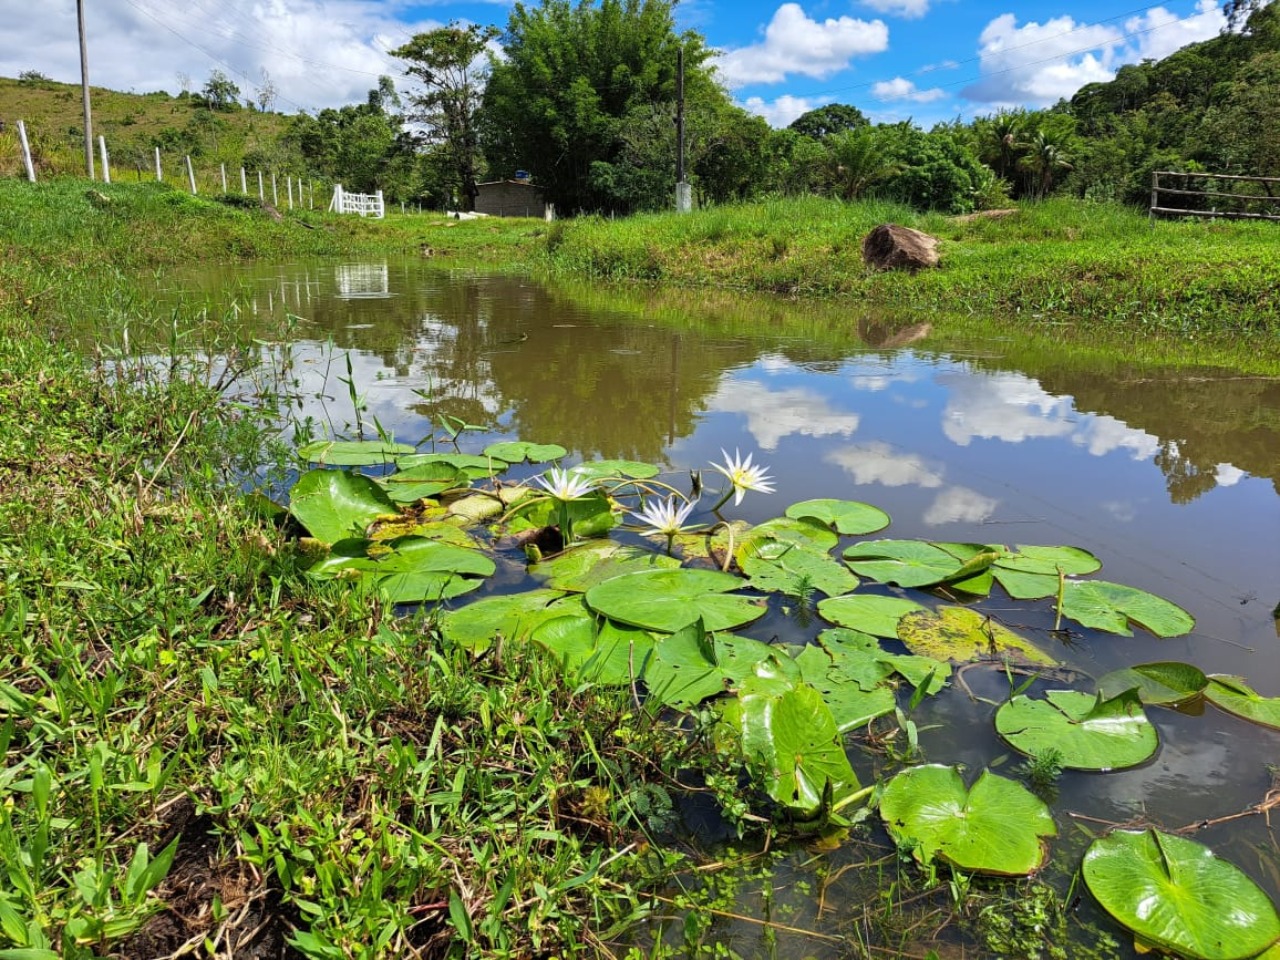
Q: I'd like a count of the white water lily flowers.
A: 3